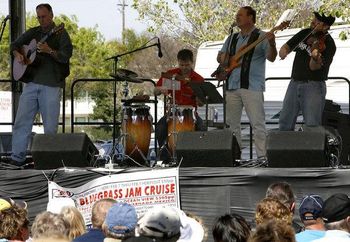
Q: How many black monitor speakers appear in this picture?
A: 3